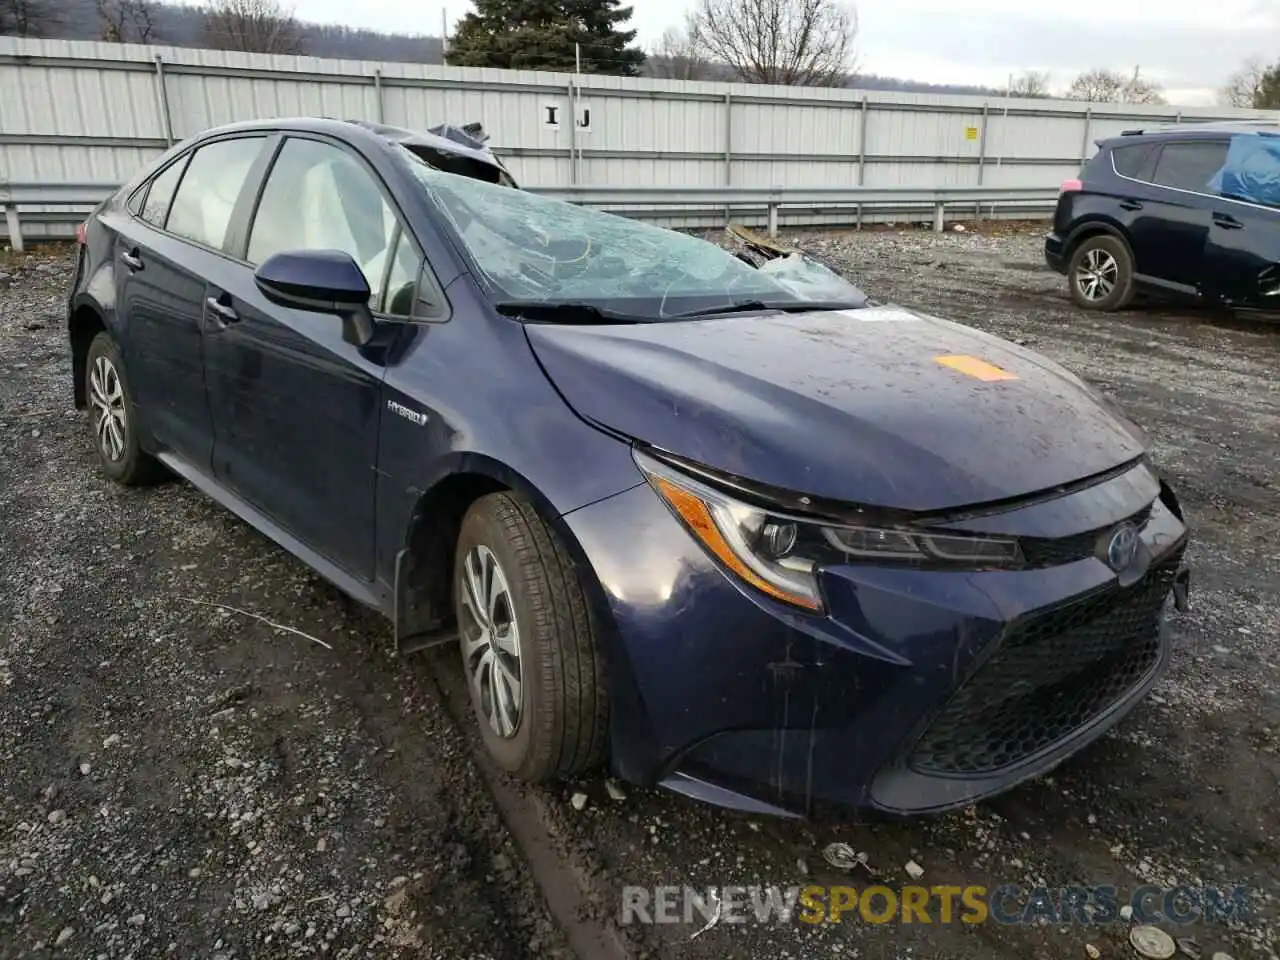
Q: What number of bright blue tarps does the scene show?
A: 1